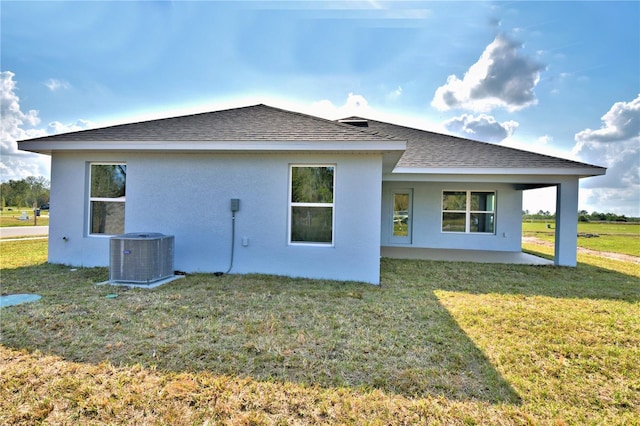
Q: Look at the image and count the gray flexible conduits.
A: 1